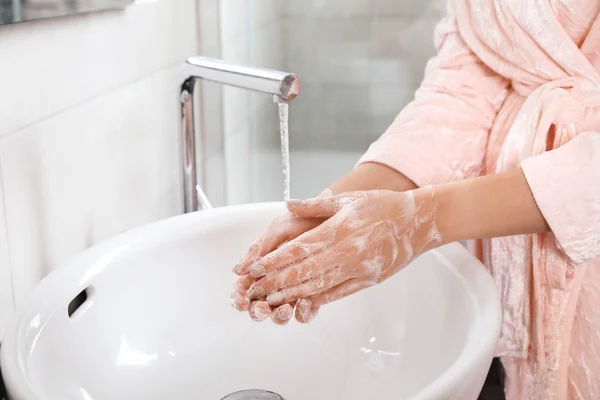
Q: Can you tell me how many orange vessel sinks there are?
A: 0